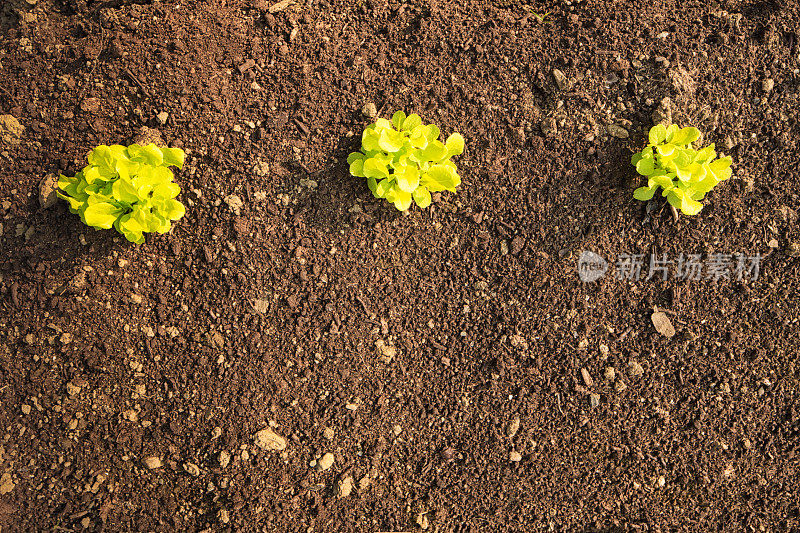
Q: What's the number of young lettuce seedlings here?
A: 3